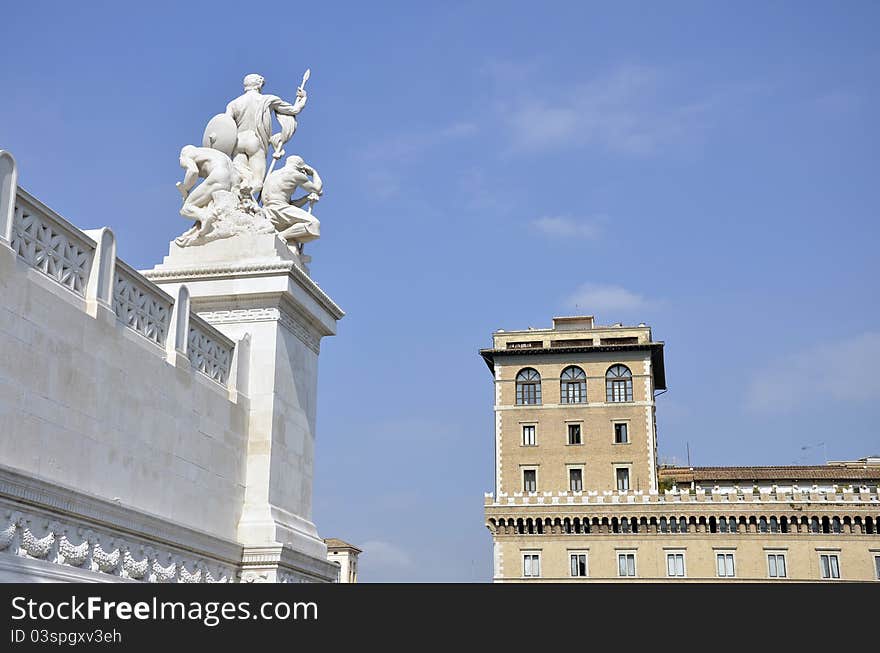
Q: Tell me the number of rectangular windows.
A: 14